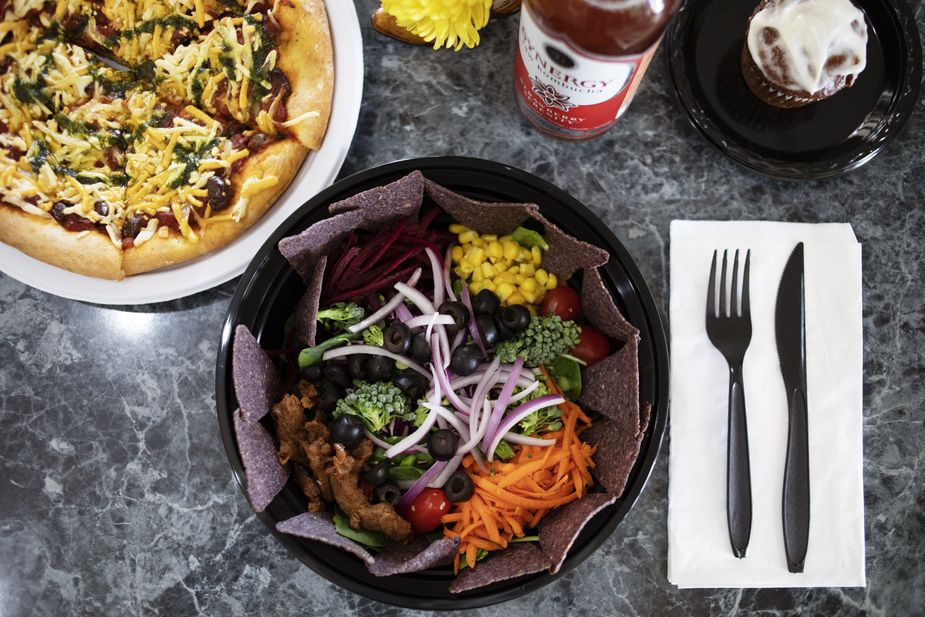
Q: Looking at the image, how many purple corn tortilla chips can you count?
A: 14